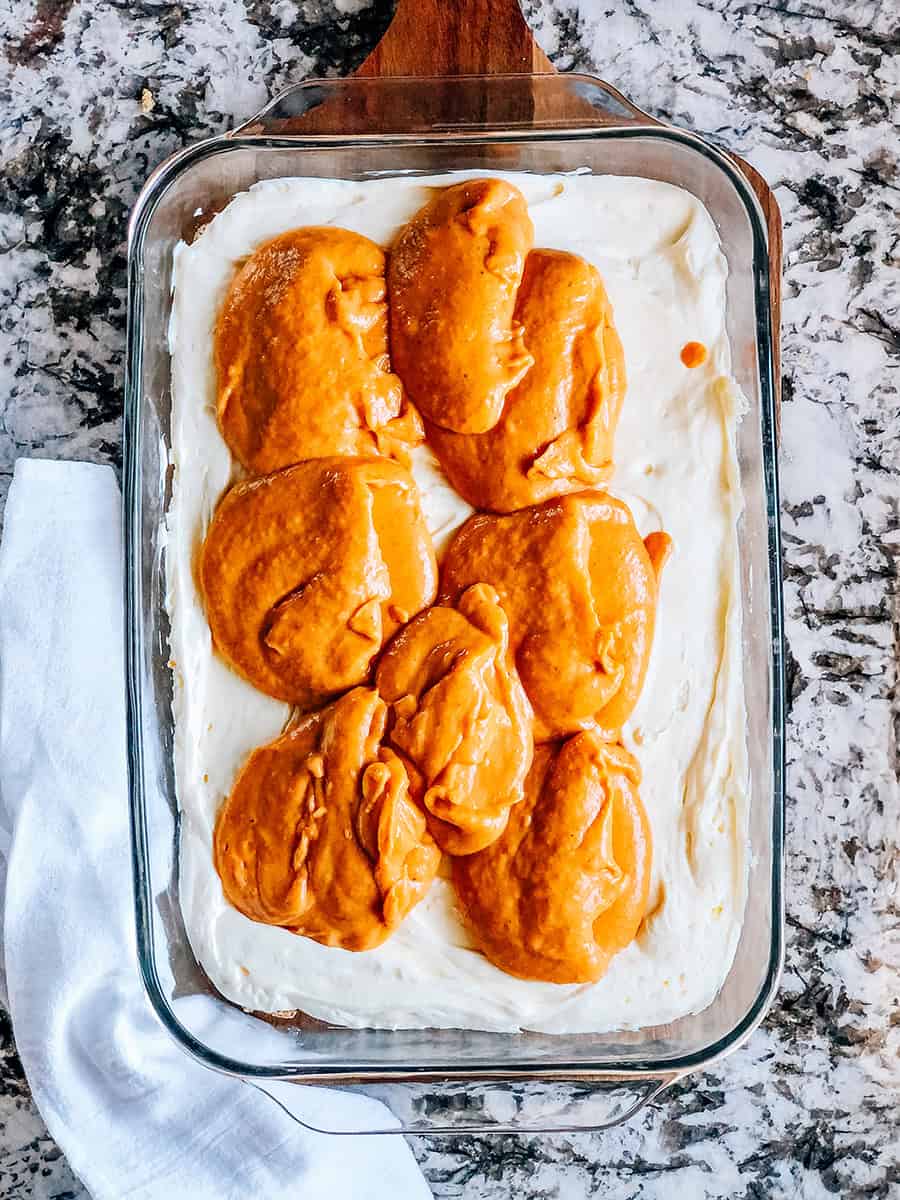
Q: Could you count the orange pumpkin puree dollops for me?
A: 8